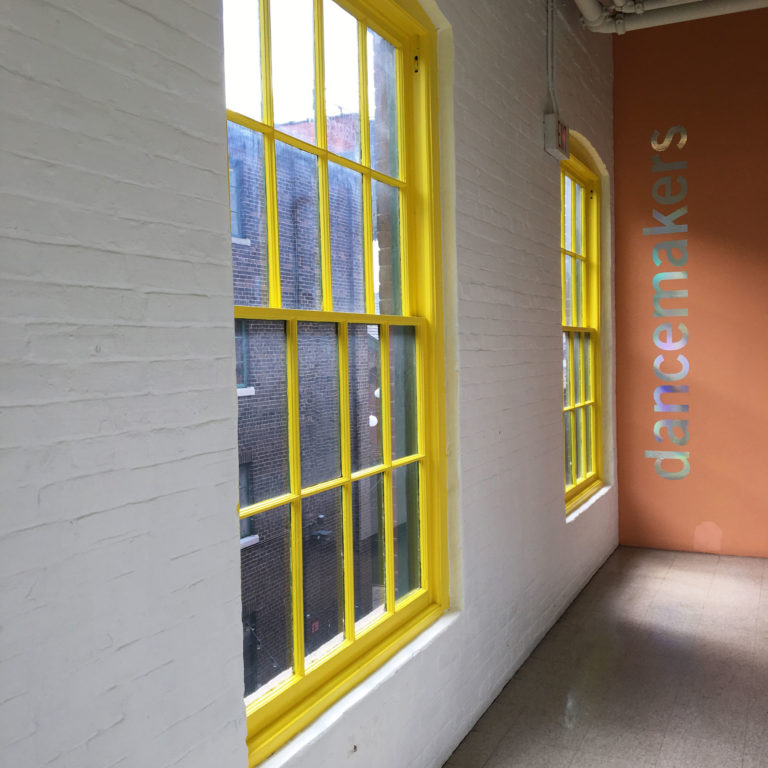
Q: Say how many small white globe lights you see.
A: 2